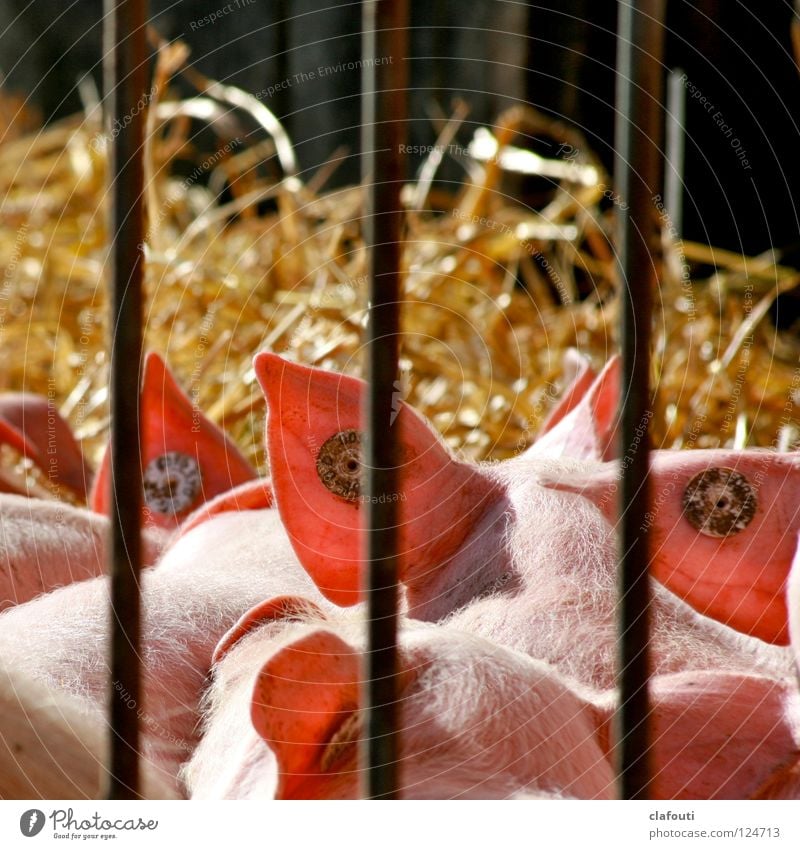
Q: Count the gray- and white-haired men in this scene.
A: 0